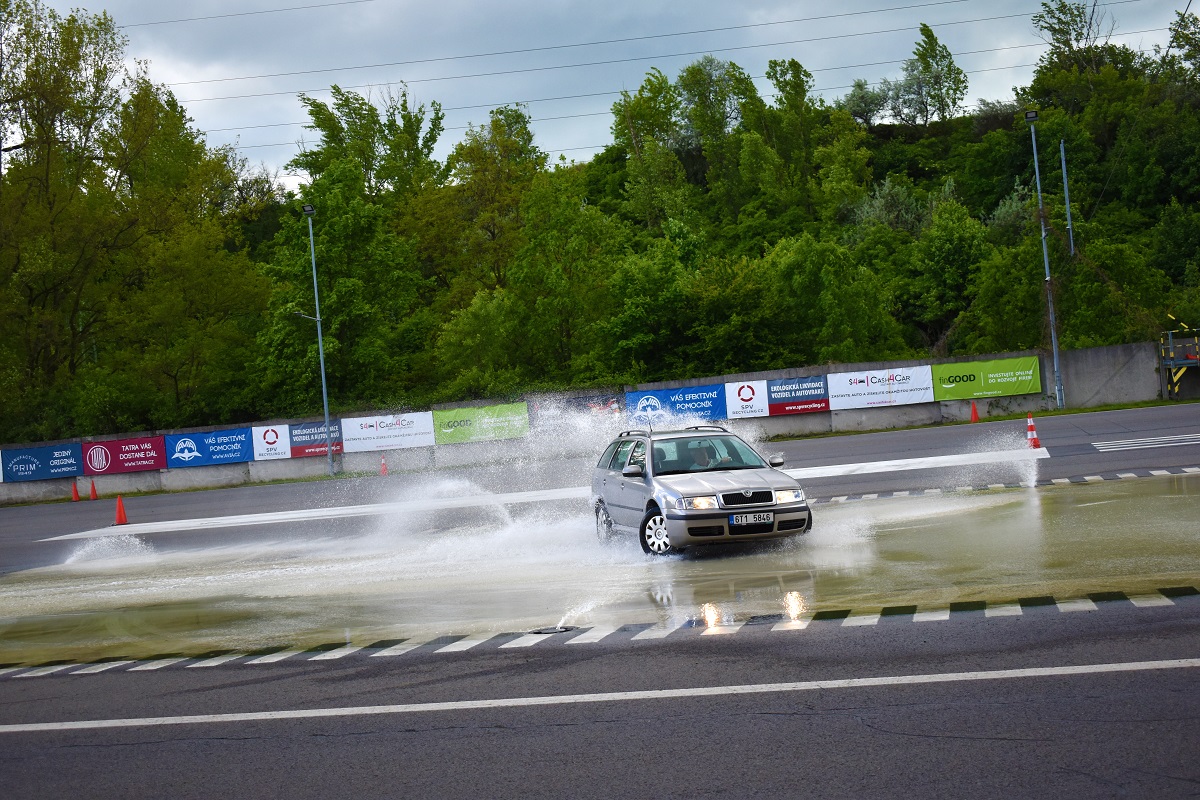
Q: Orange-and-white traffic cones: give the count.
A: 2